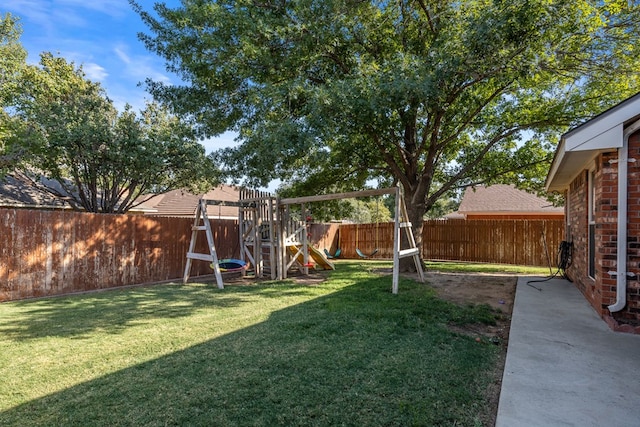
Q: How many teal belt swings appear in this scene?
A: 2